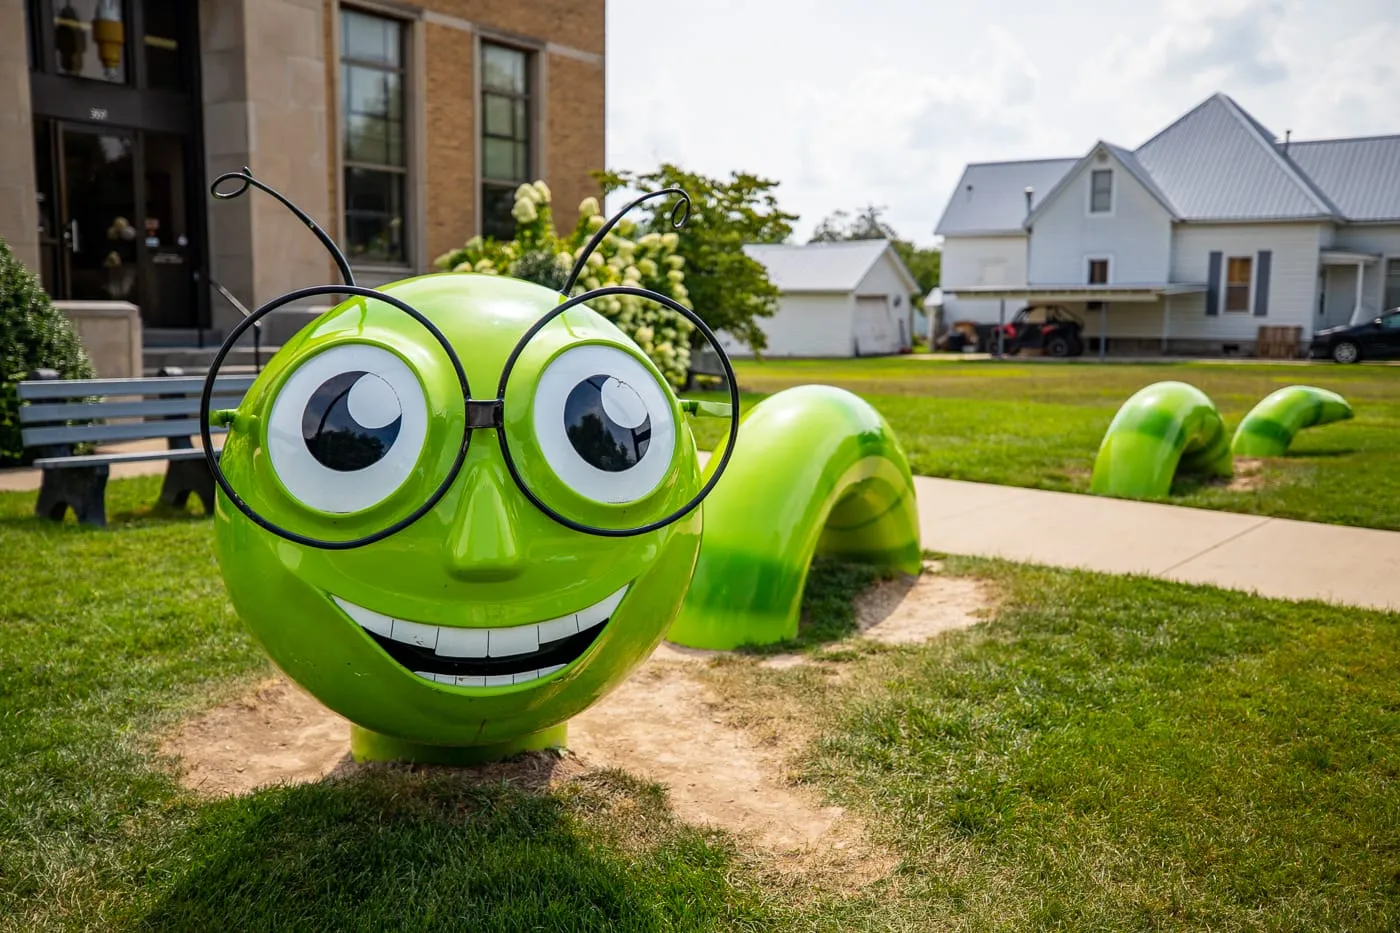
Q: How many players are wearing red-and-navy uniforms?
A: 0